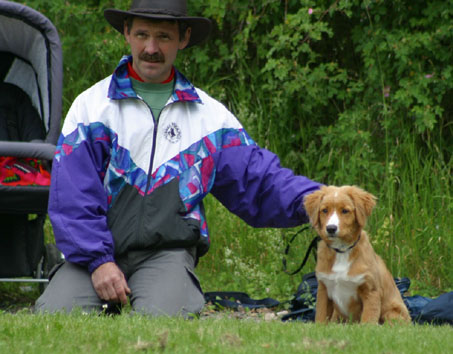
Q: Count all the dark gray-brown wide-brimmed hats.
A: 1